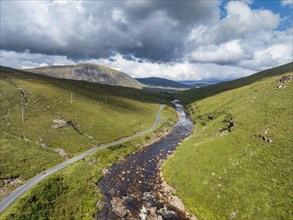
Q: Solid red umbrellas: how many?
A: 0